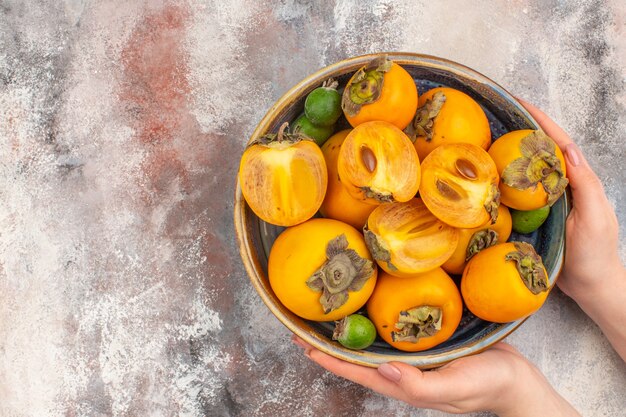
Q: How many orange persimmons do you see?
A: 12